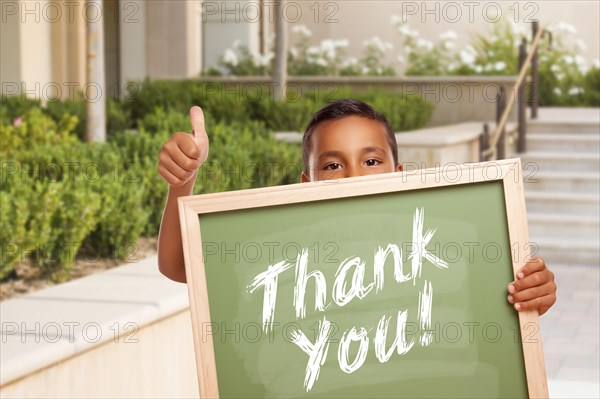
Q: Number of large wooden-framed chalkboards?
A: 1